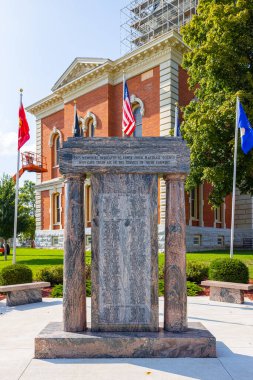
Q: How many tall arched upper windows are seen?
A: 4